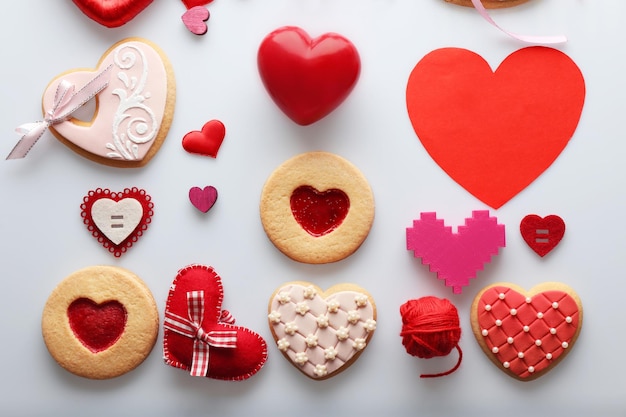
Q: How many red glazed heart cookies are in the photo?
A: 1